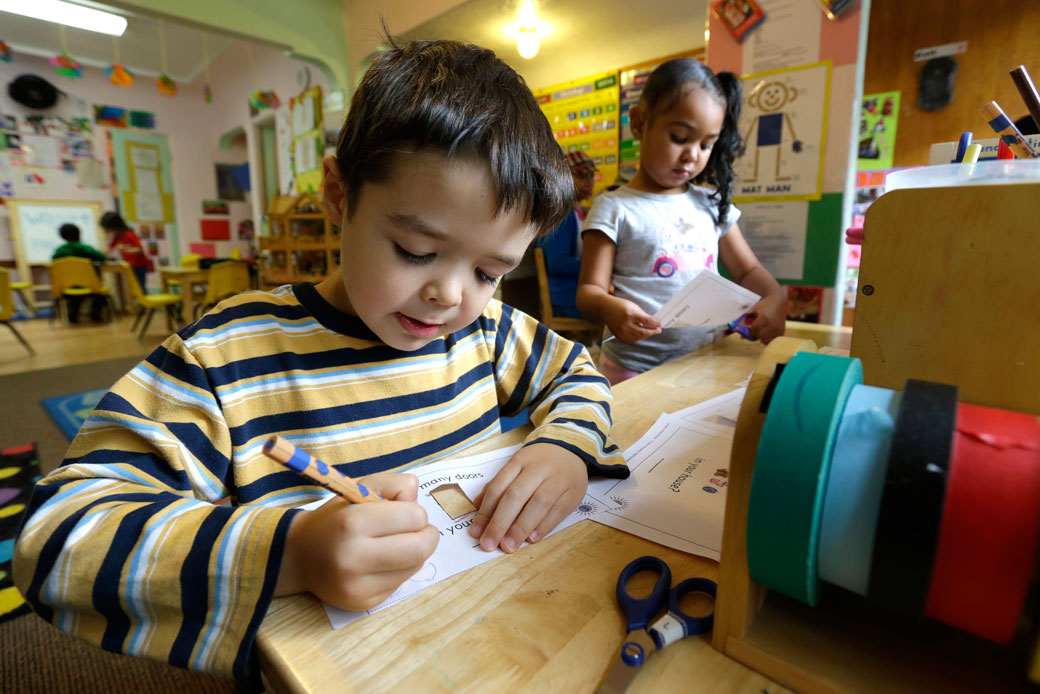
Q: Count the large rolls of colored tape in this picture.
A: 4